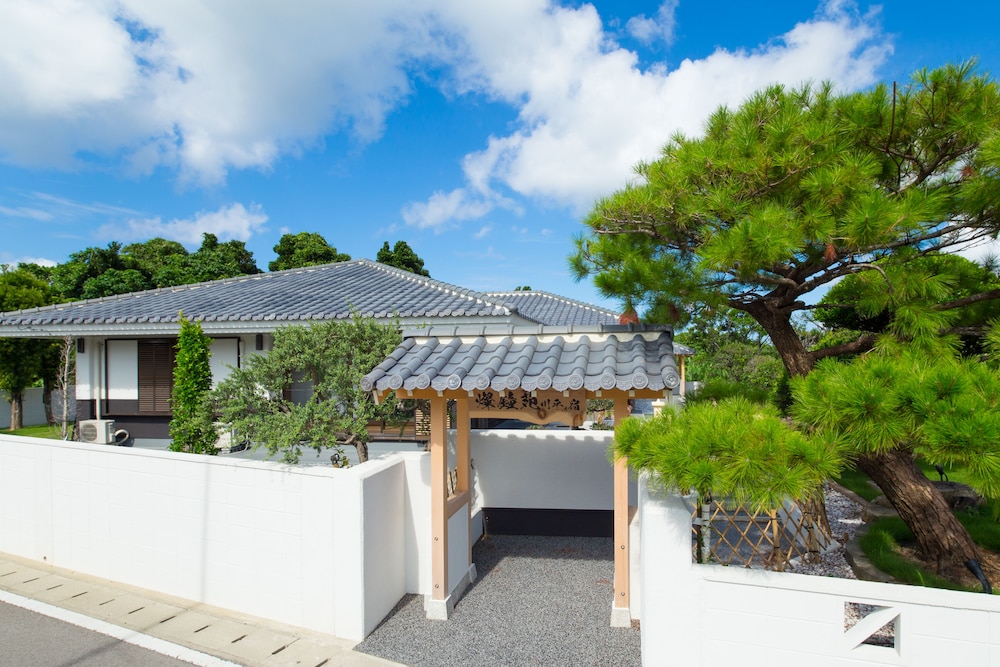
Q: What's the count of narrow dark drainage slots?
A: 11